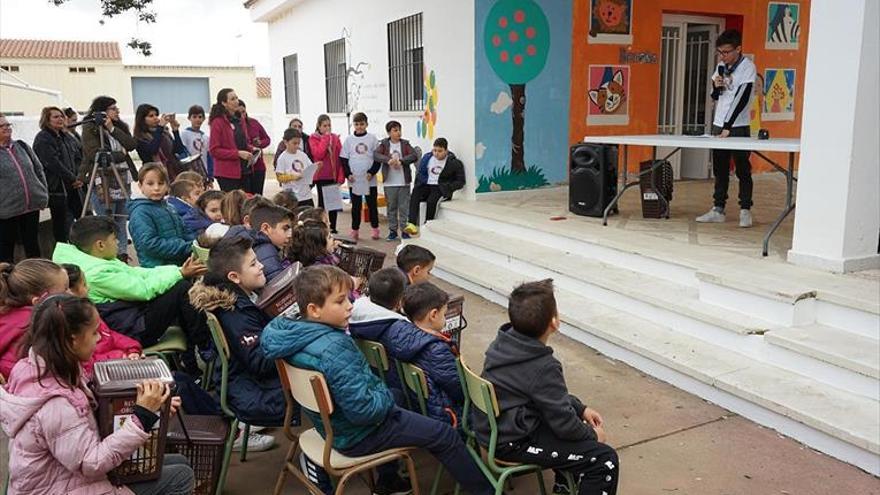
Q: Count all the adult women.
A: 7